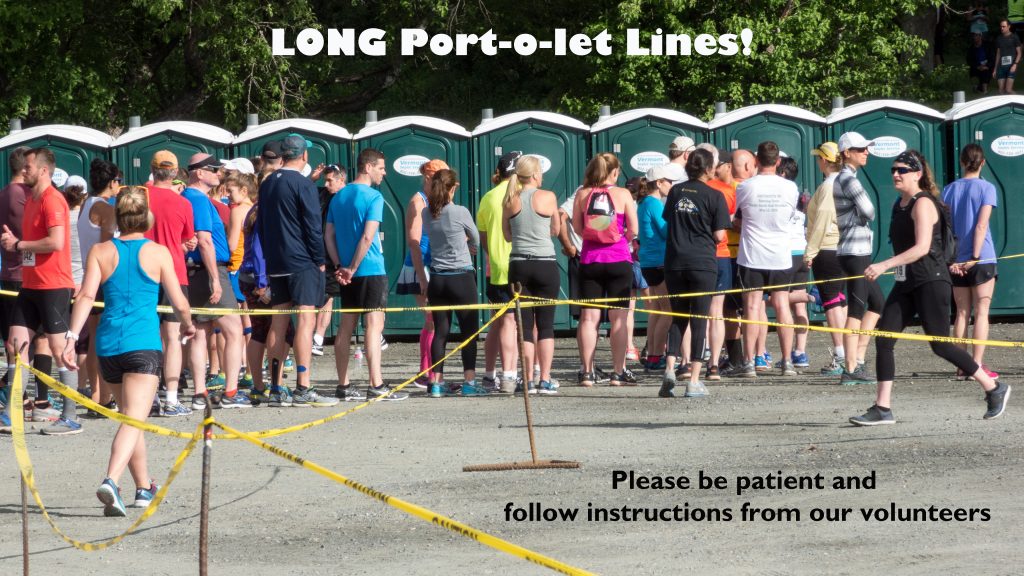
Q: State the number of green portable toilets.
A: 9